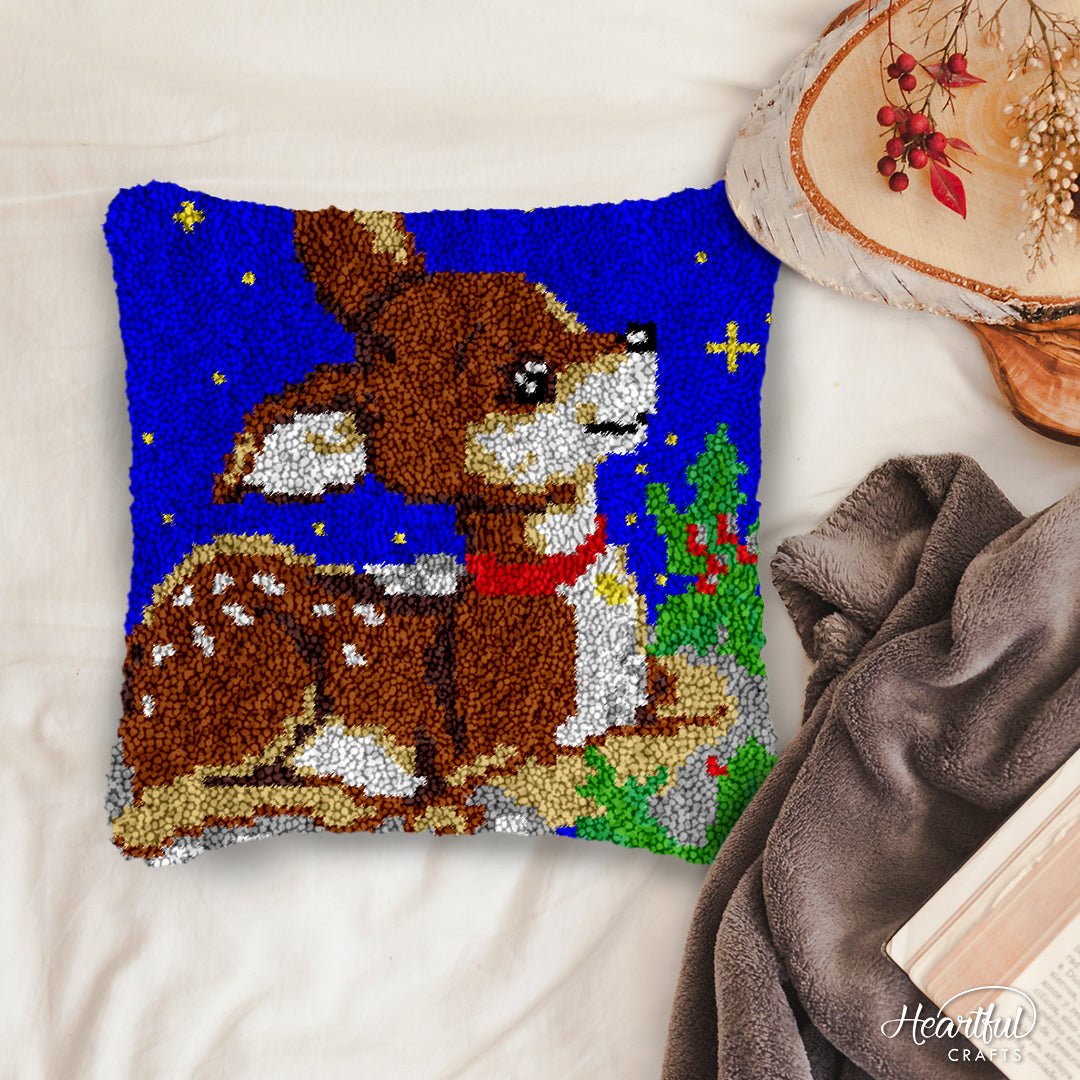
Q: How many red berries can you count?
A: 11